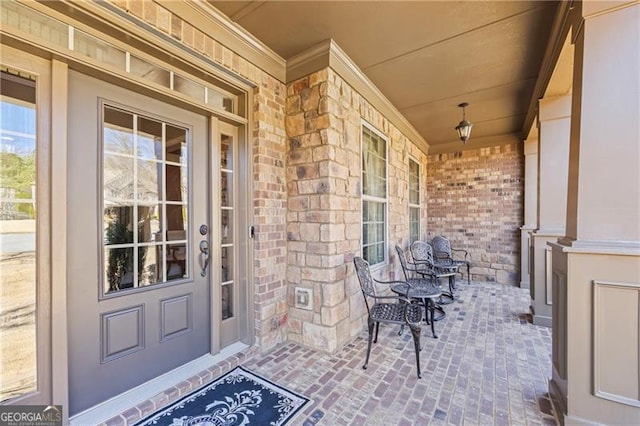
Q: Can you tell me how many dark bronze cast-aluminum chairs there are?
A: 4